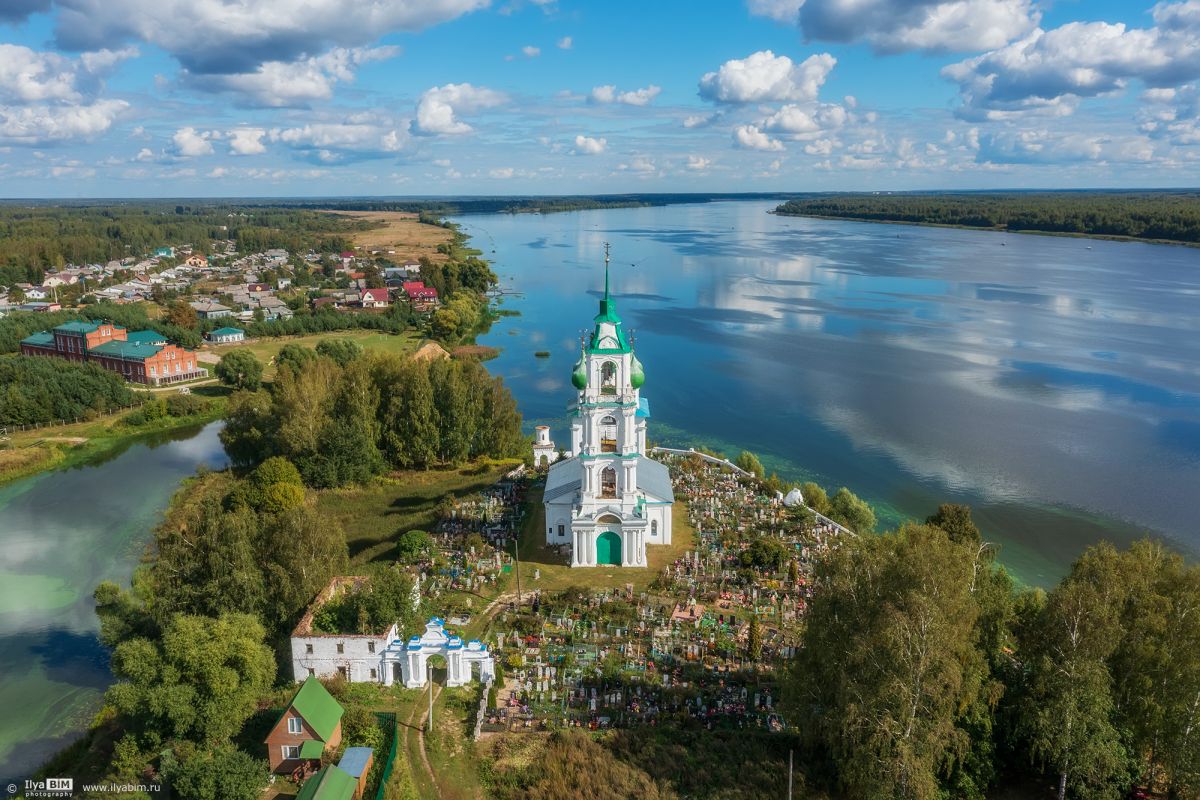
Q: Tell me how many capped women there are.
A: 0